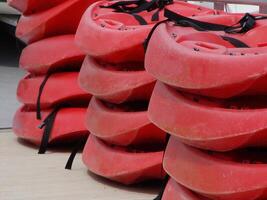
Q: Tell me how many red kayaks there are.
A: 13